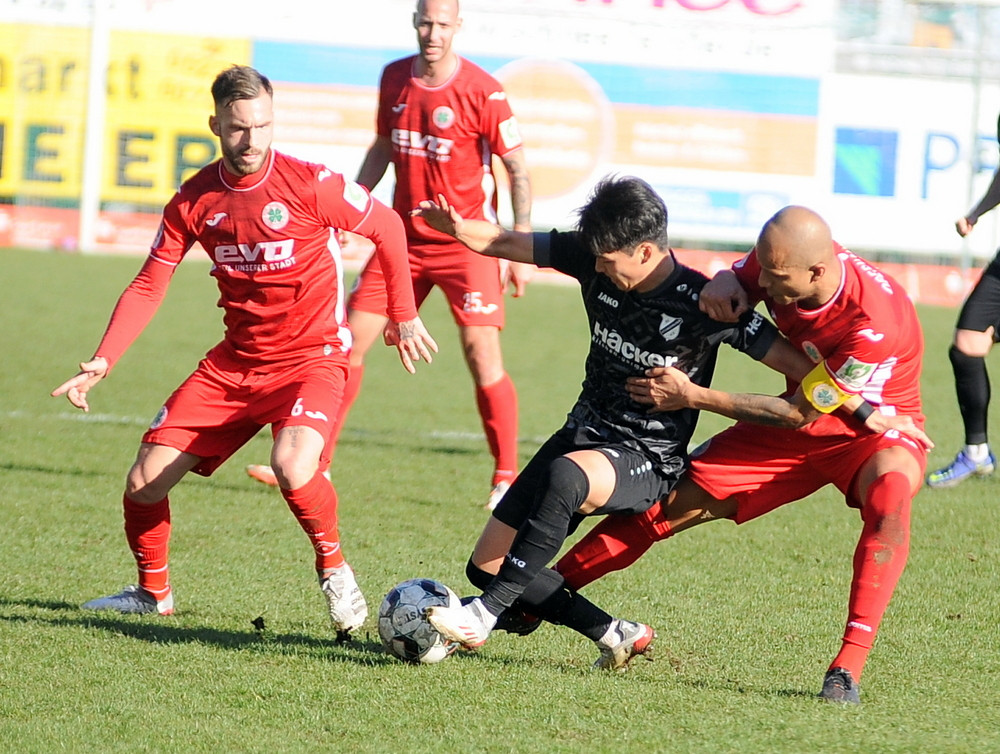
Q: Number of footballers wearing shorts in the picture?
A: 5